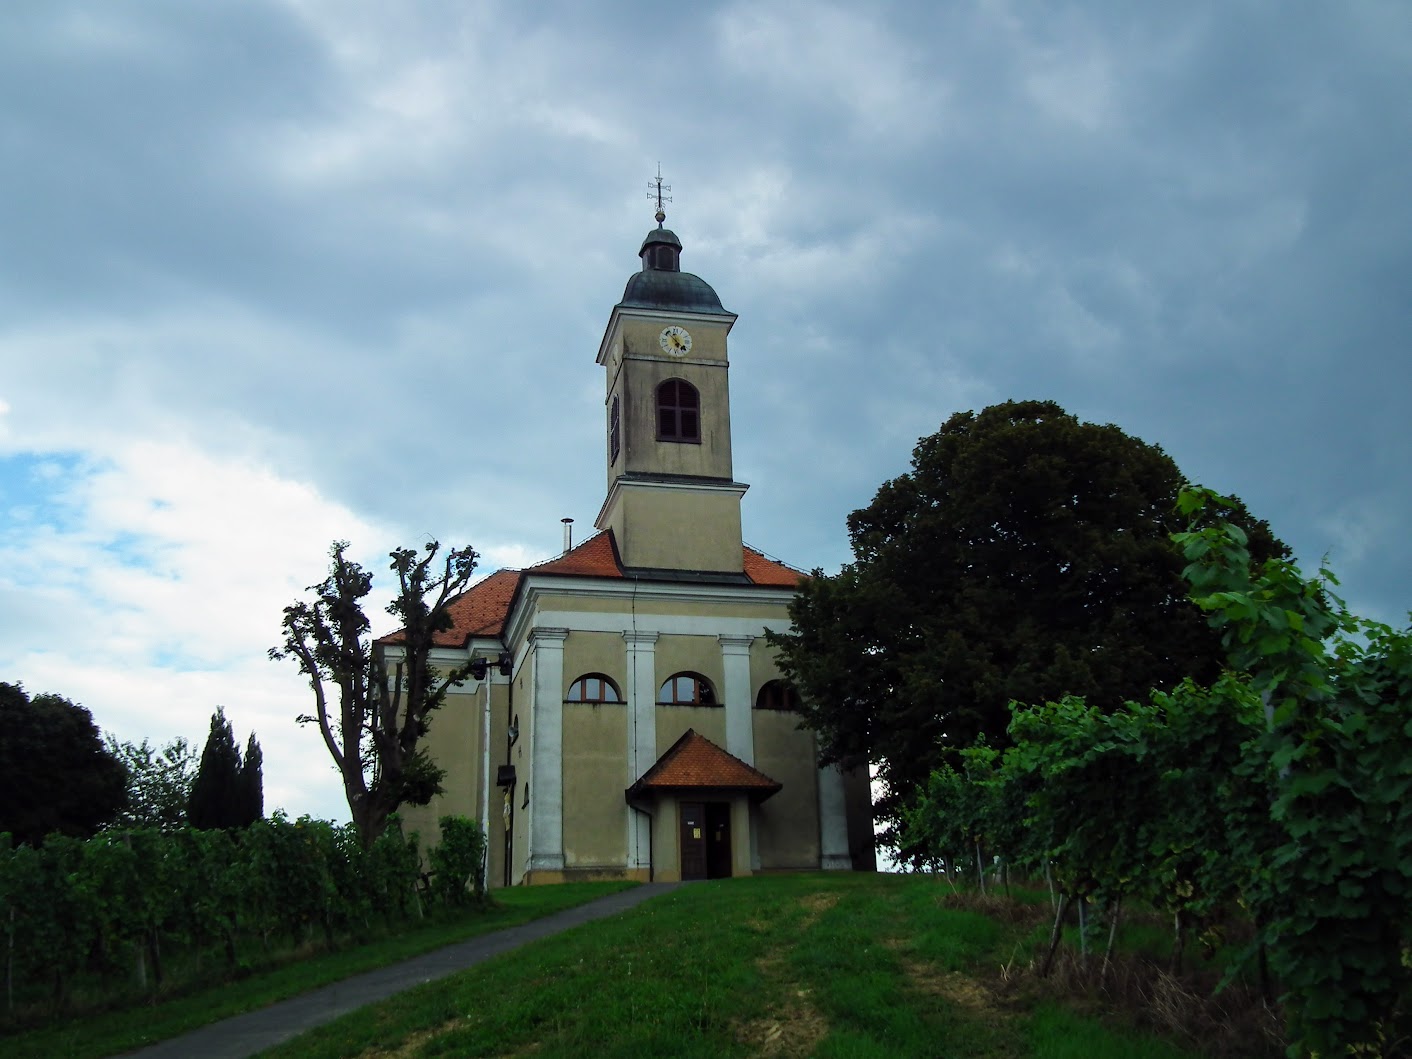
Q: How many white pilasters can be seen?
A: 4